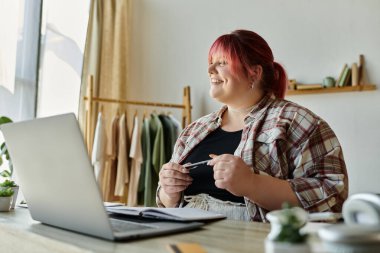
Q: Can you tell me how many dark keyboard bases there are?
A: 1